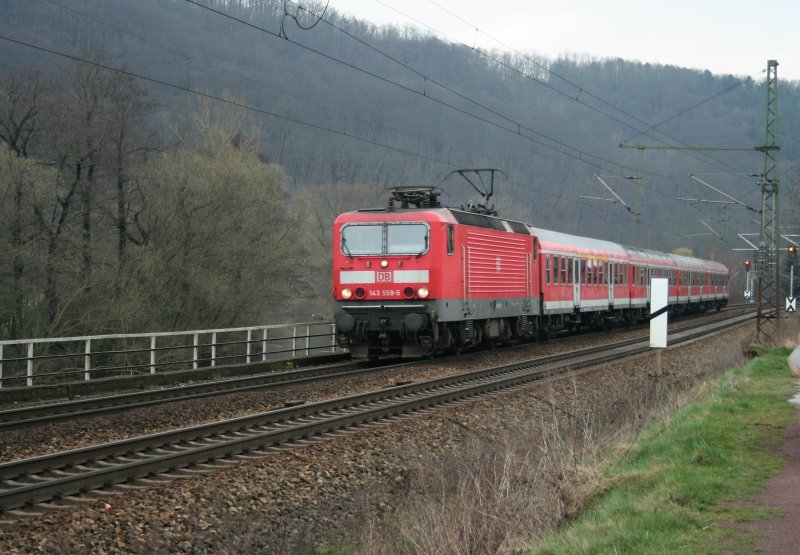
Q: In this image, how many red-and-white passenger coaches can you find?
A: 4